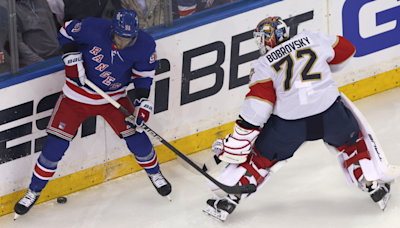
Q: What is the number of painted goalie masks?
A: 1